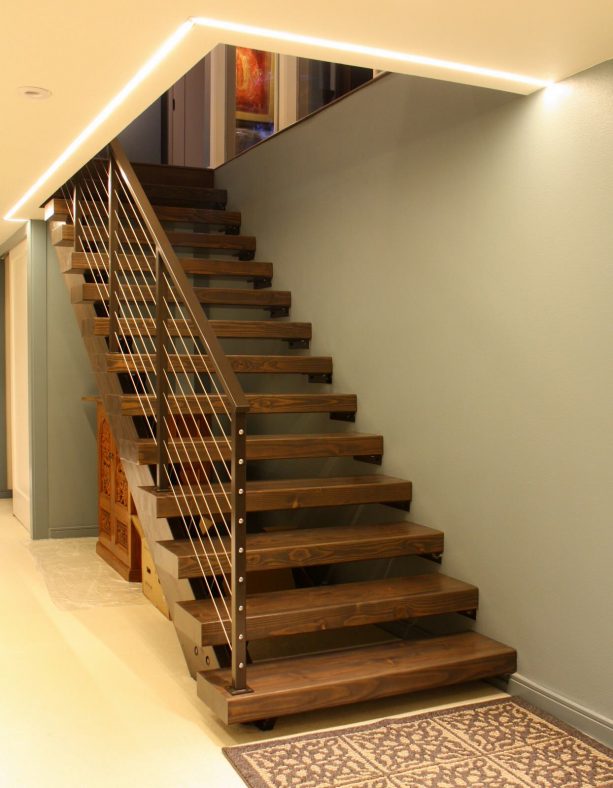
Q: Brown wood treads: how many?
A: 13